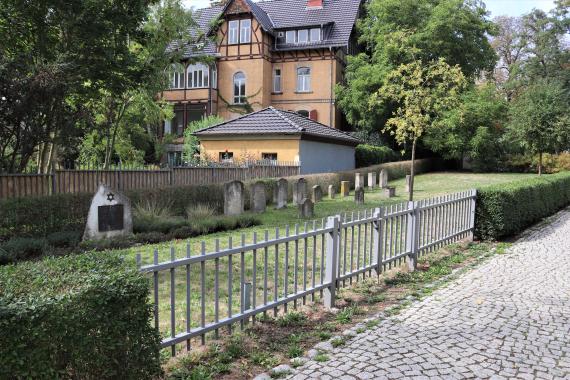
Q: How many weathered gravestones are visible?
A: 14